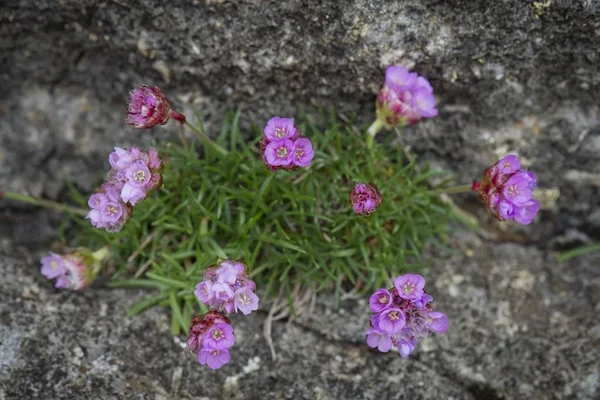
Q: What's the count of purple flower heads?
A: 11